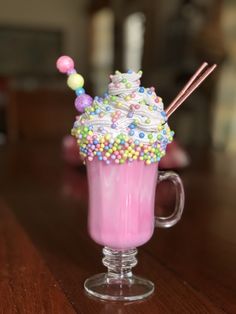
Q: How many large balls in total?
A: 3